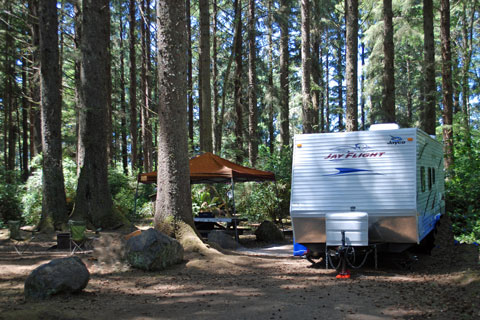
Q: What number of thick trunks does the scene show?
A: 3